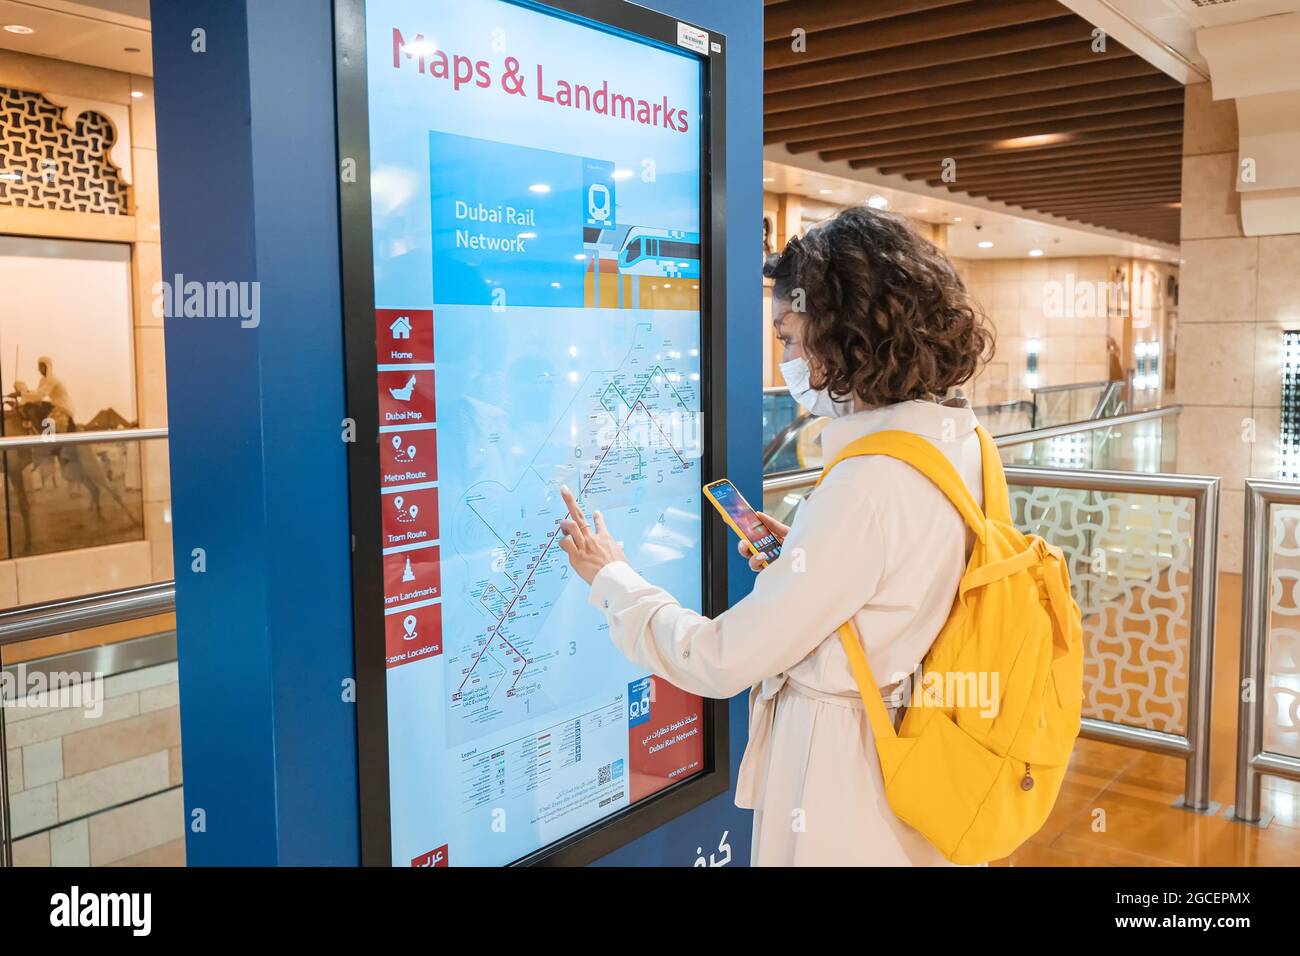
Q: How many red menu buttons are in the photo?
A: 6